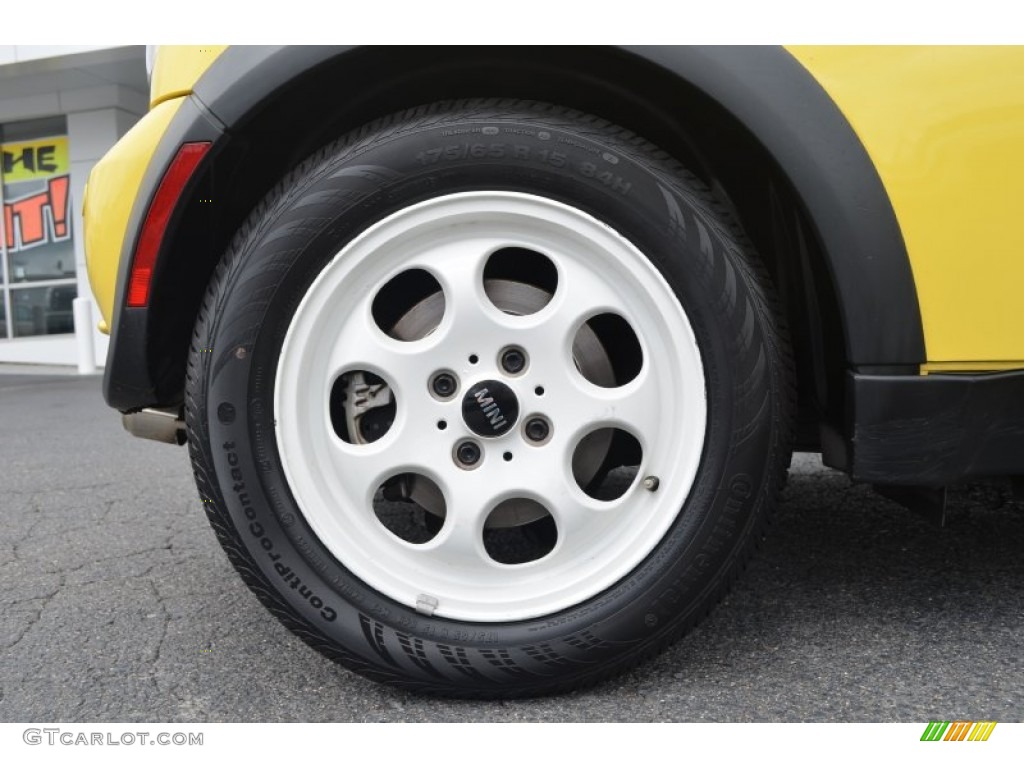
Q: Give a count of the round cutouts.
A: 7